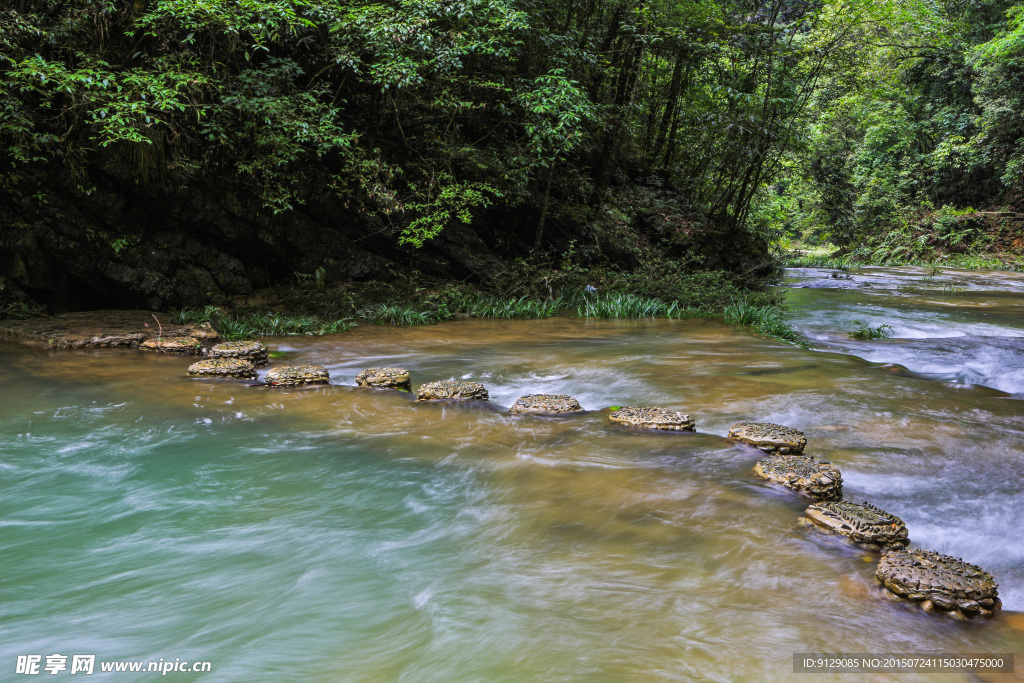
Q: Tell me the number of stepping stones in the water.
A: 12